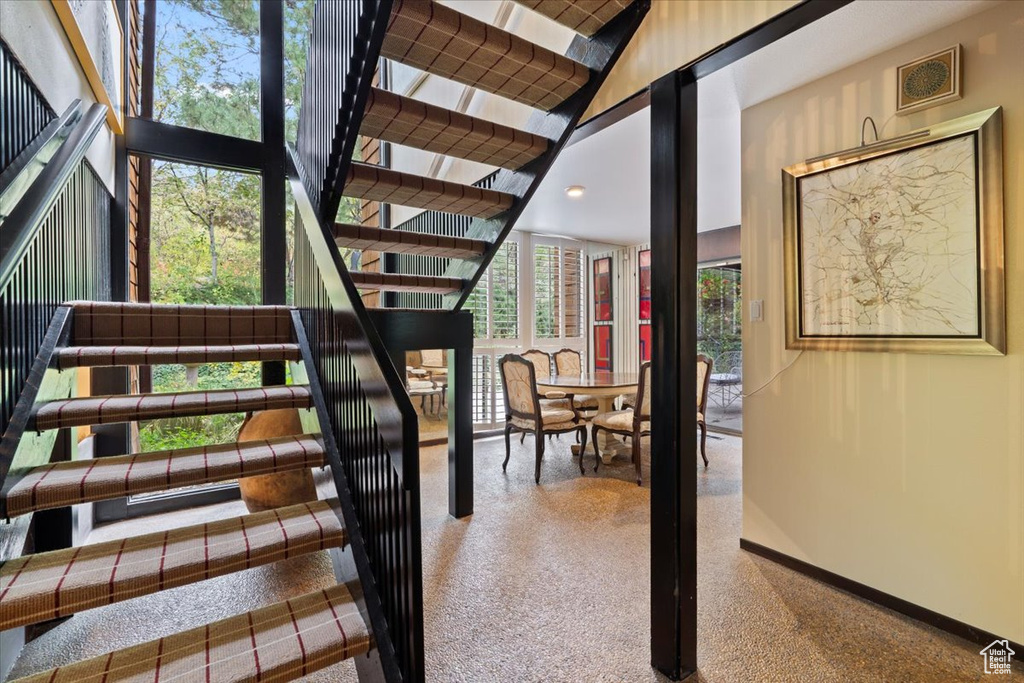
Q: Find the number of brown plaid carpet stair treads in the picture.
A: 11